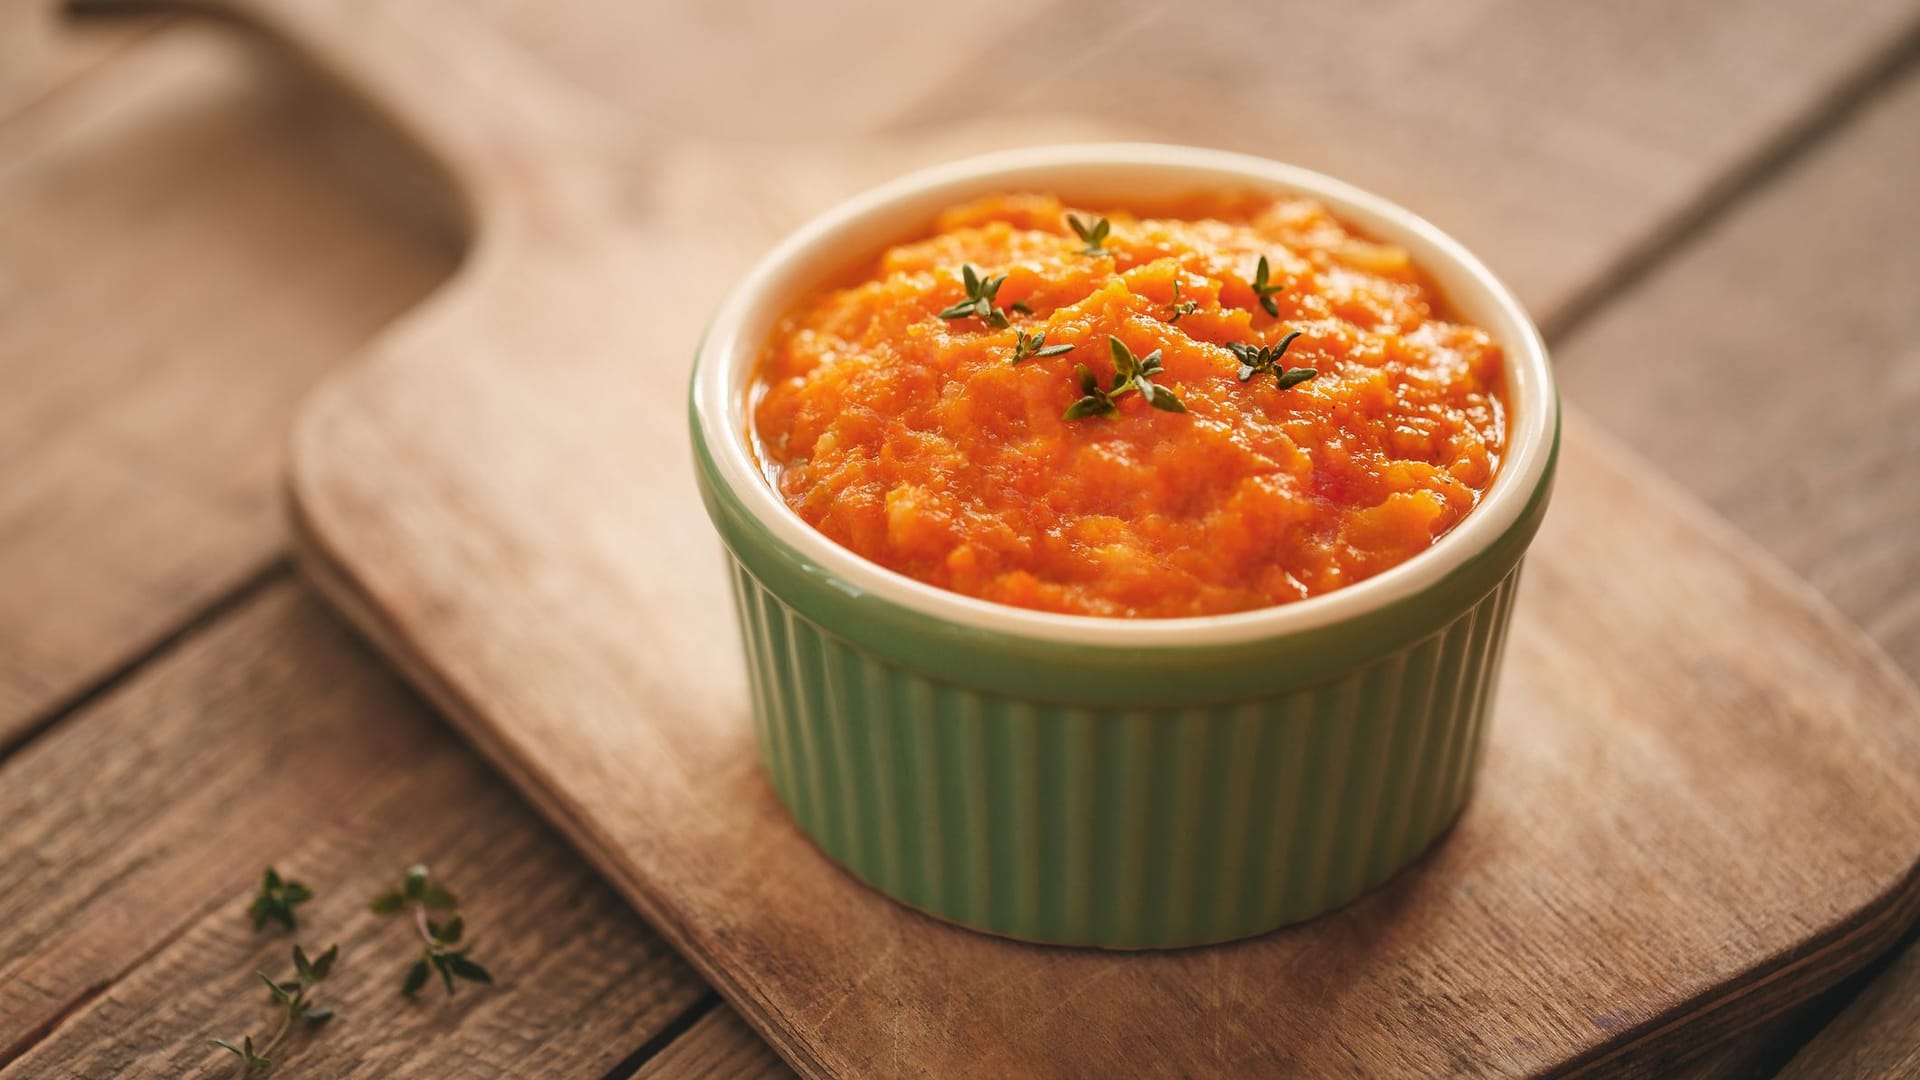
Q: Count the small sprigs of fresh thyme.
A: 10